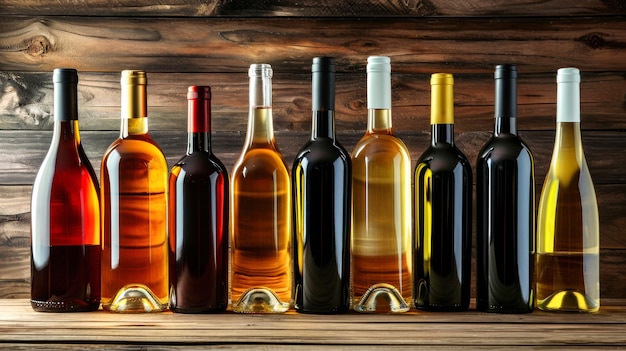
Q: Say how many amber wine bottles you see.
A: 3